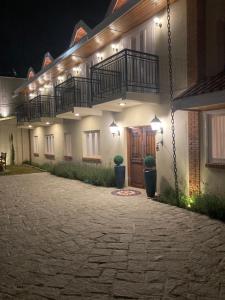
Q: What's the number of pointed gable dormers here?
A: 4